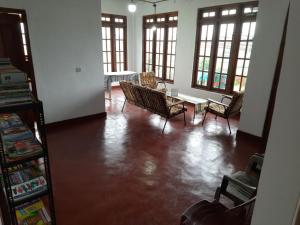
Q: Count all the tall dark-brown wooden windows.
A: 3